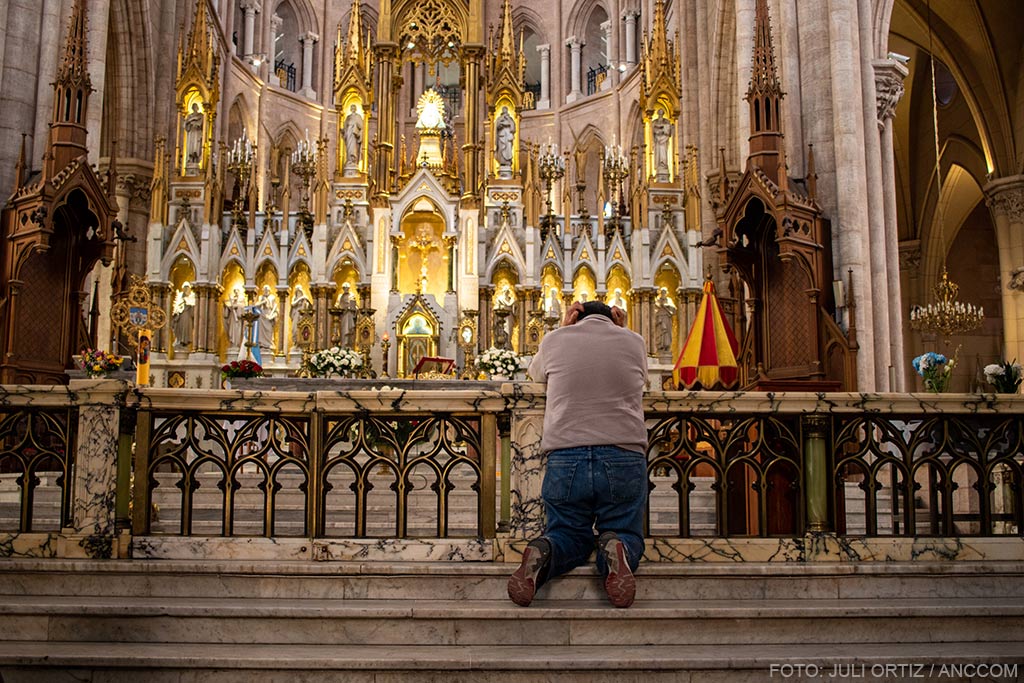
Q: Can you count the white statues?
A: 14